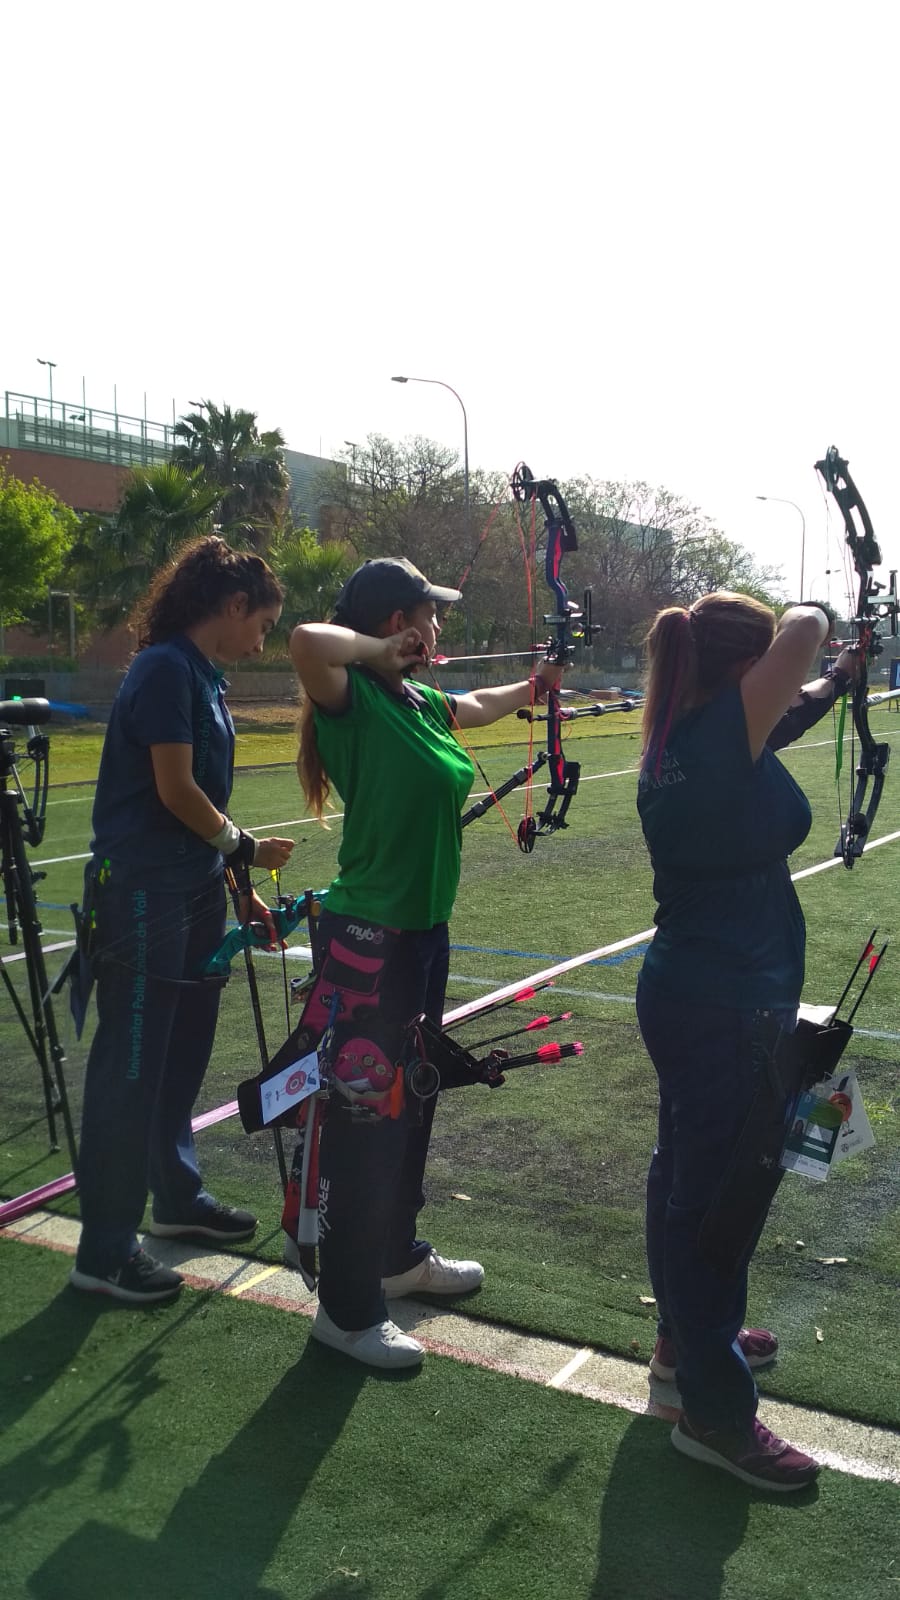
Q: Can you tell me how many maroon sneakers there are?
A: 2